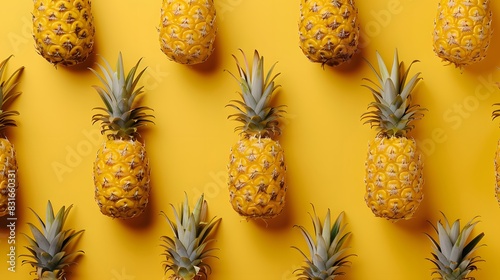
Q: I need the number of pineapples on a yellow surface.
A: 13